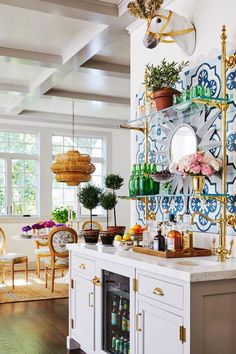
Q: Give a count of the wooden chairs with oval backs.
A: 4